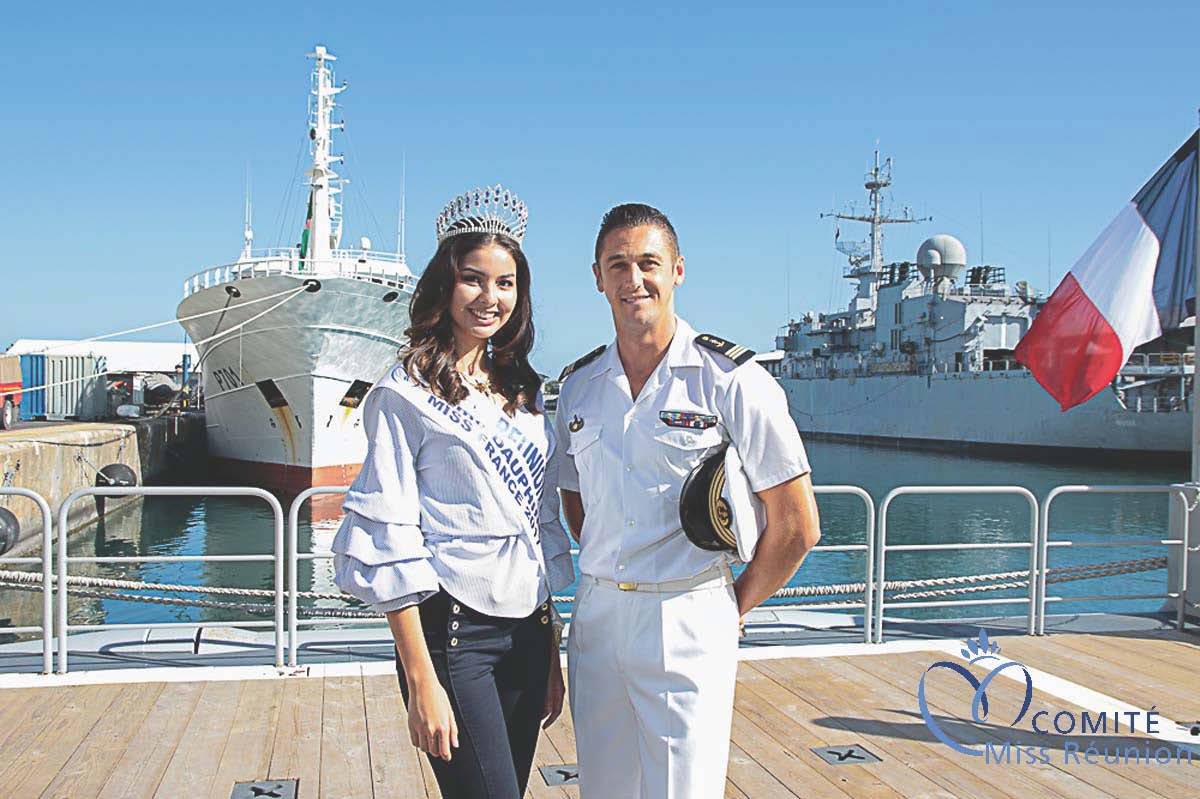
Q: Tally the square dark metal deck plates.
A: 3